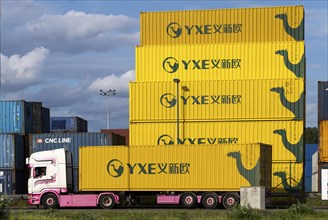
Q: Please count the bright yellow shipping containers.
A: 6